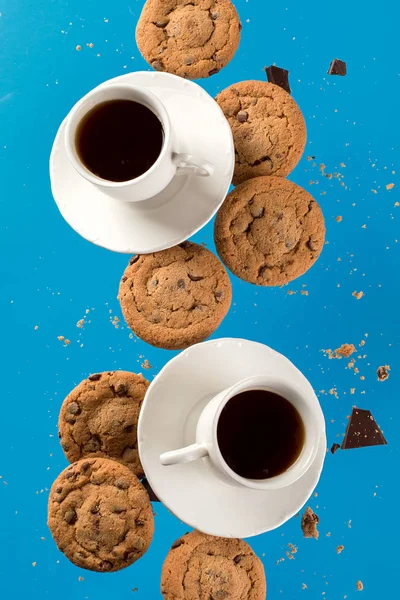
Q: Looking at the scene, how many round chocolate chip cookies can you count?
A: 7